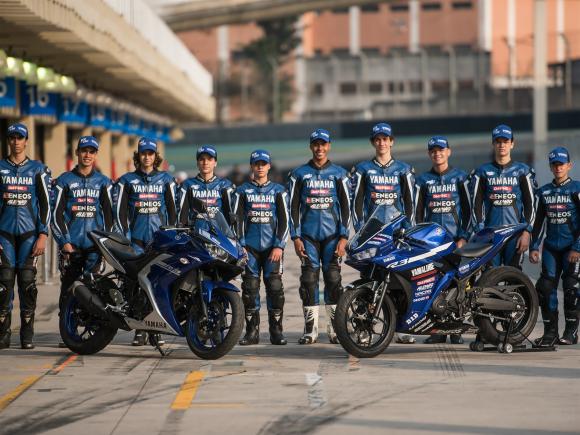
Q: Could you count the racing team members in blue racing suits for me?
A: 10